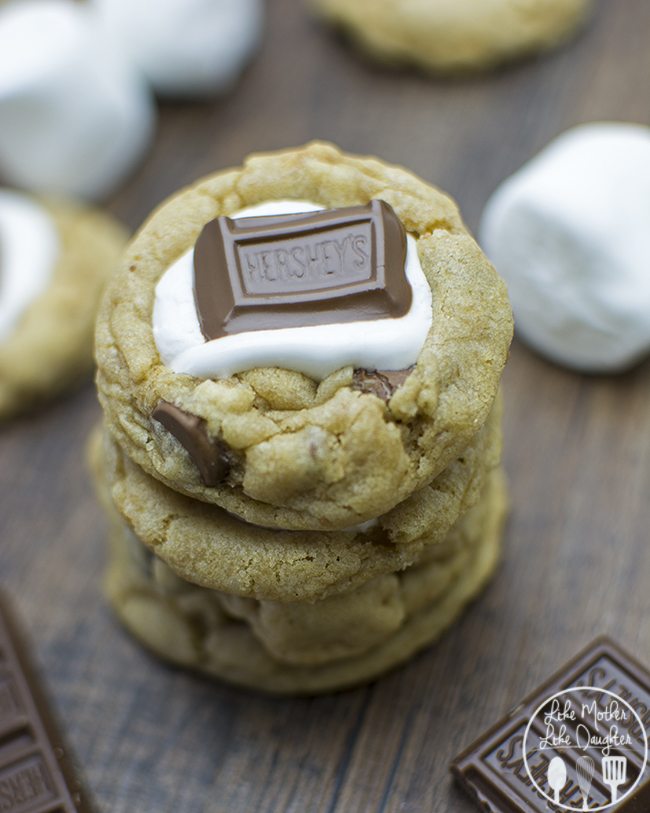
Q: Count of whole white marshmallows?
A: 3